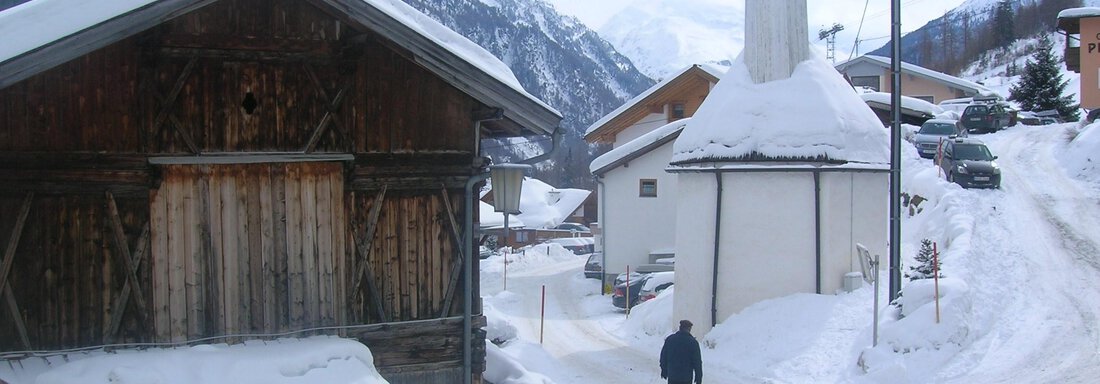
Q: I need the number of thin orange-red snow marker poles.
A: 5